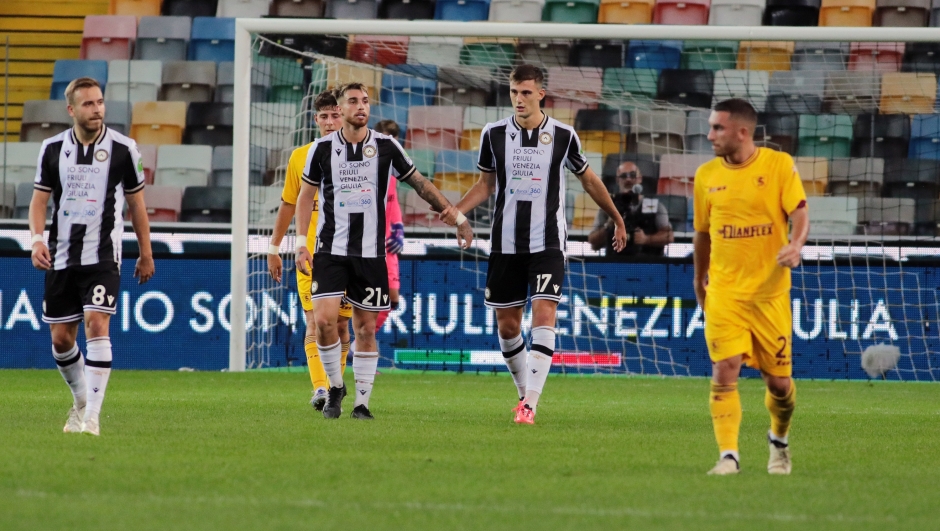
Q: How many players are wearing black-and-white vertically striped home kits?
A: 3